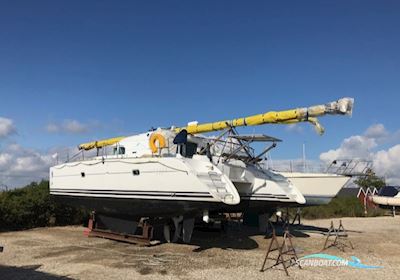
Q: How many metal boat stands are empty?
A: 4